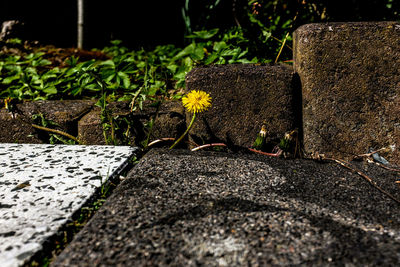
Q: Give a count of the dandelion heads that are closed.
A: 2